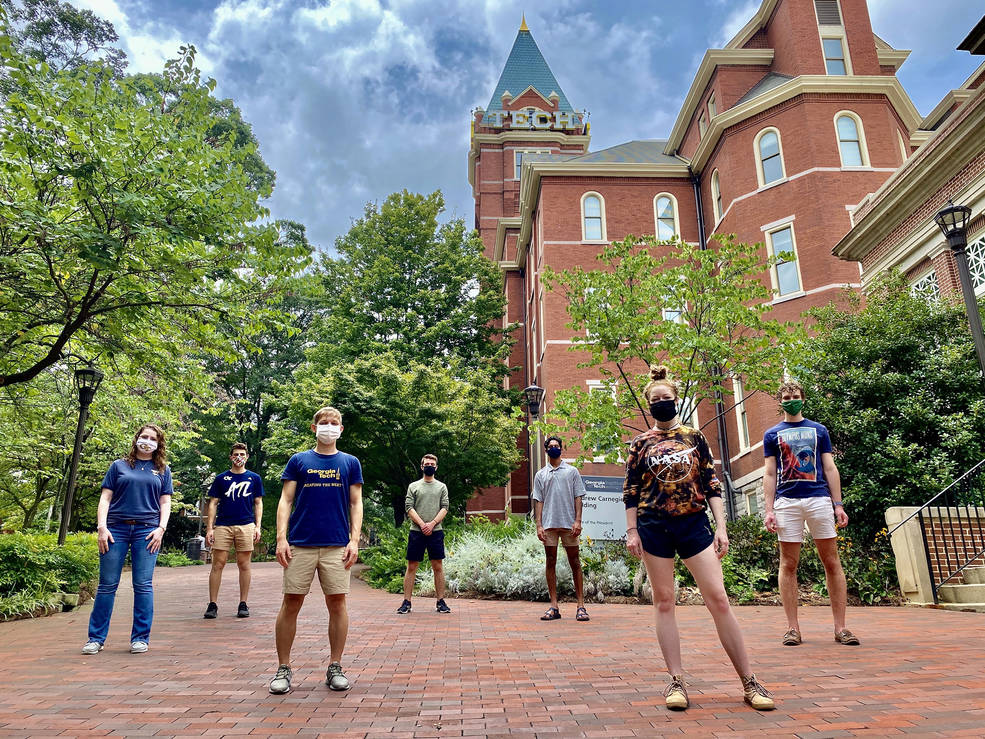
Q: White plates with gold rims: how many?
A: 0